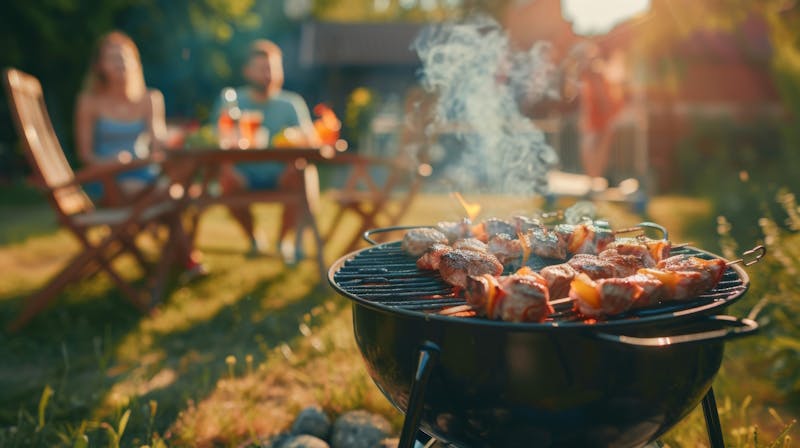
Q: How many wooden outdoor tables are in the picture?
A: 1